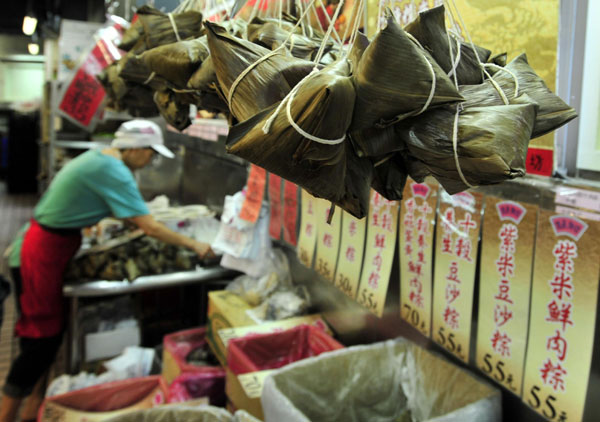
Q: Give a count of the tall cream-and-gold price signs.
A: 8